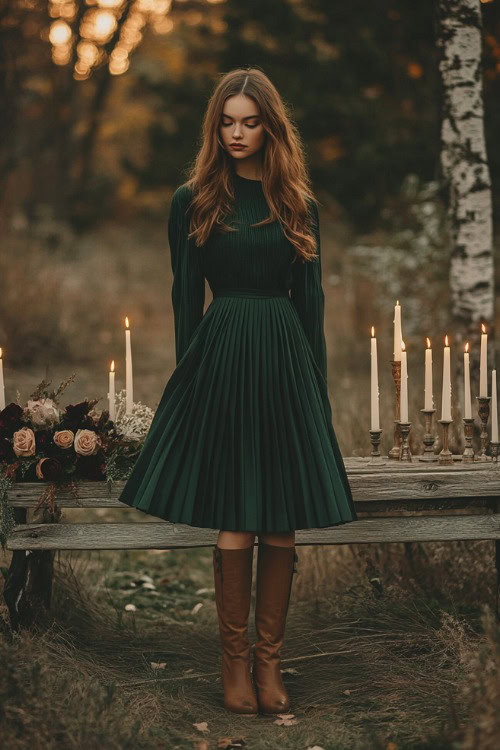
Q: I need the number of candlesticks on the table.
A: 11